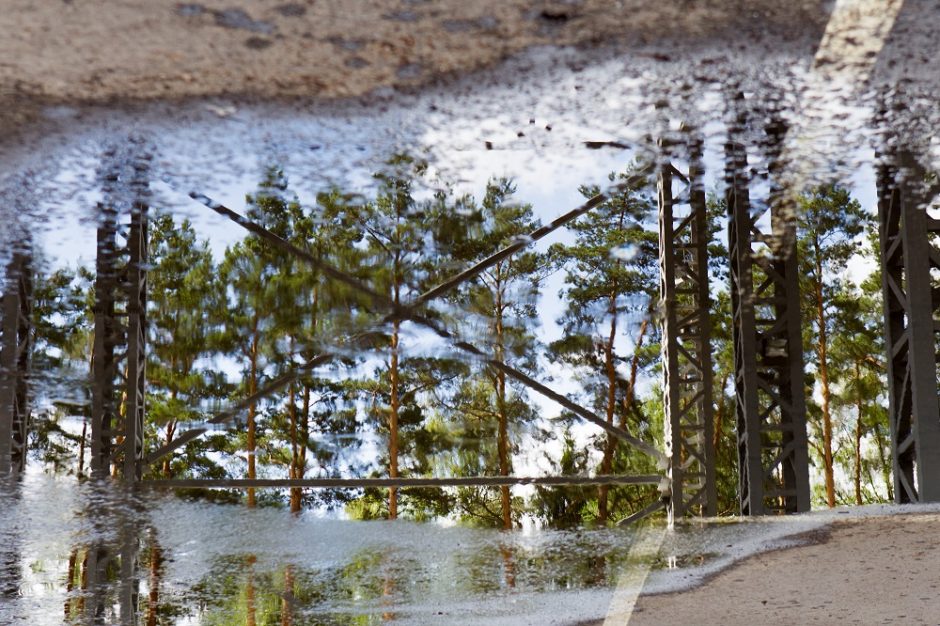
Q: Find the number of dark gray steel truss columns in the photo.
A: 5